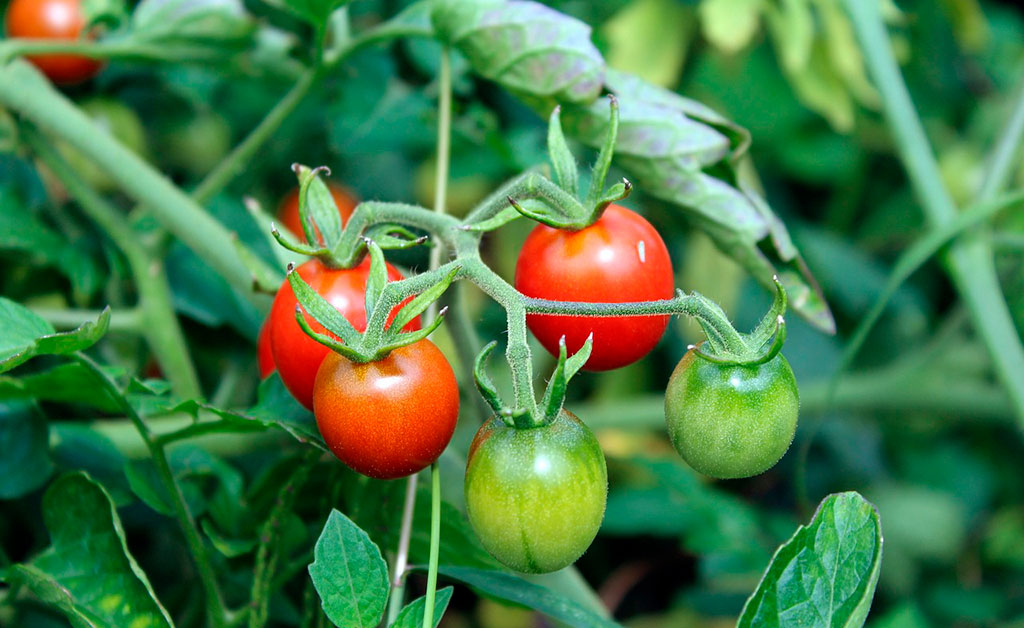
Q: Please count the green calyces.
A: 5